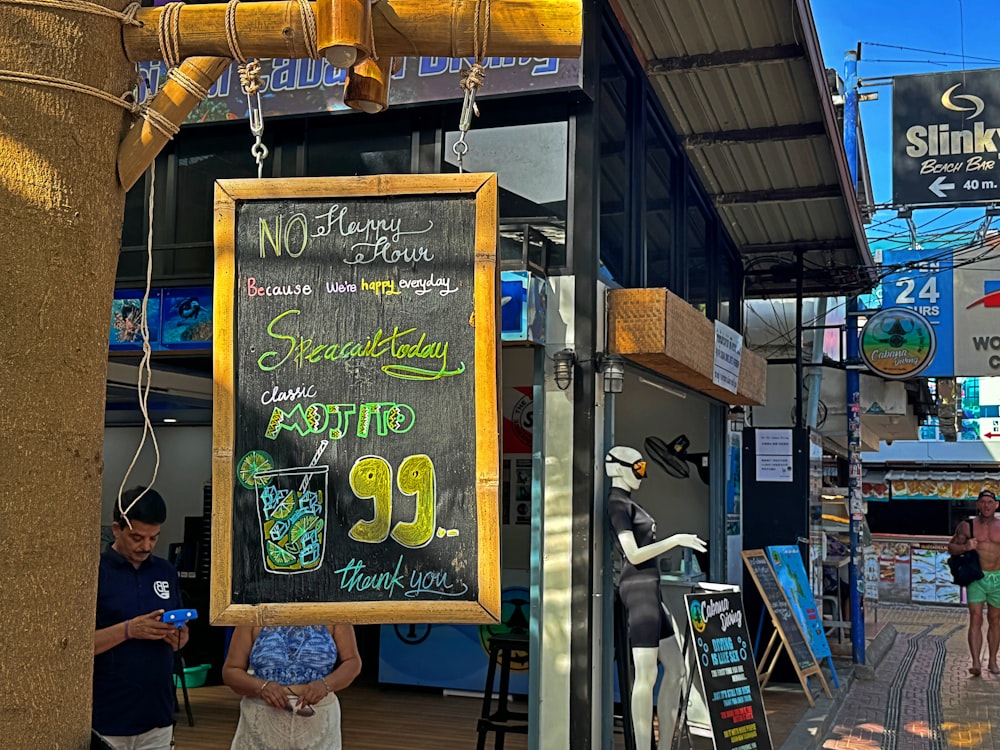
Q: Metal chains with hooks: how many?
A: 2